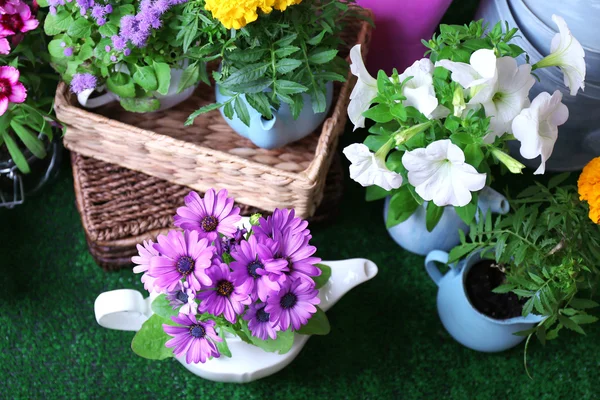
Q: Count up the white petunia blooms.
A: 8